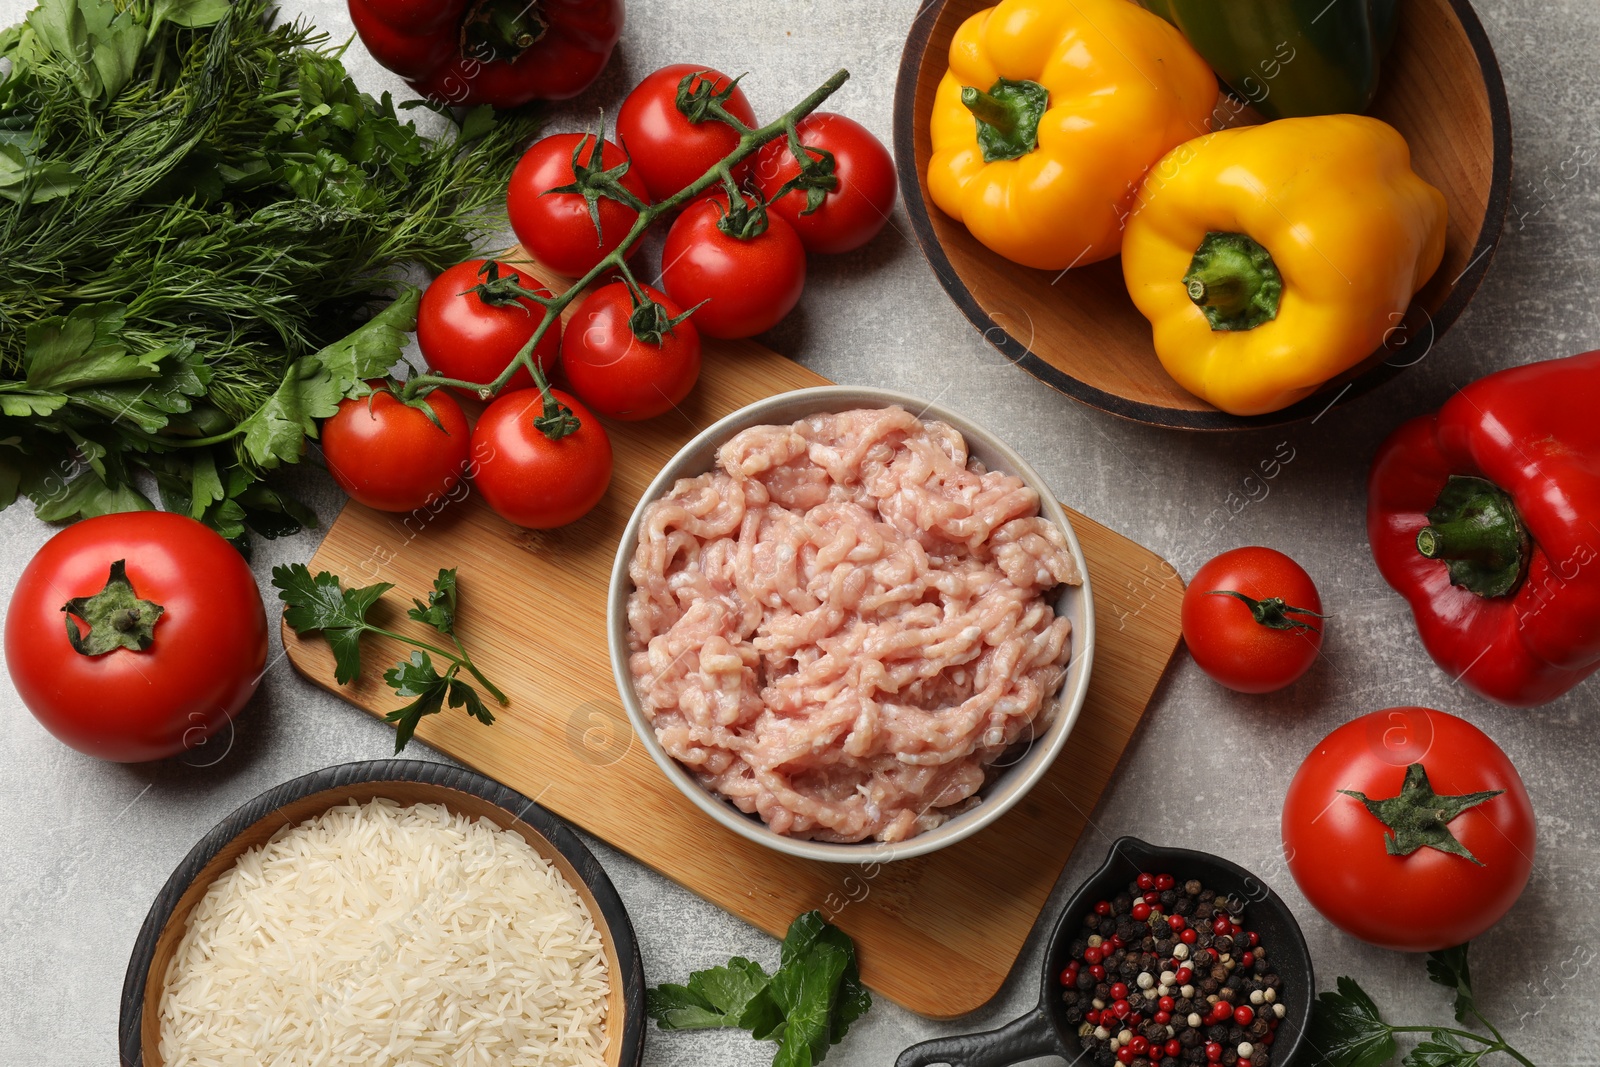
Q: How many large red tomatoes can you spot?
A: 2